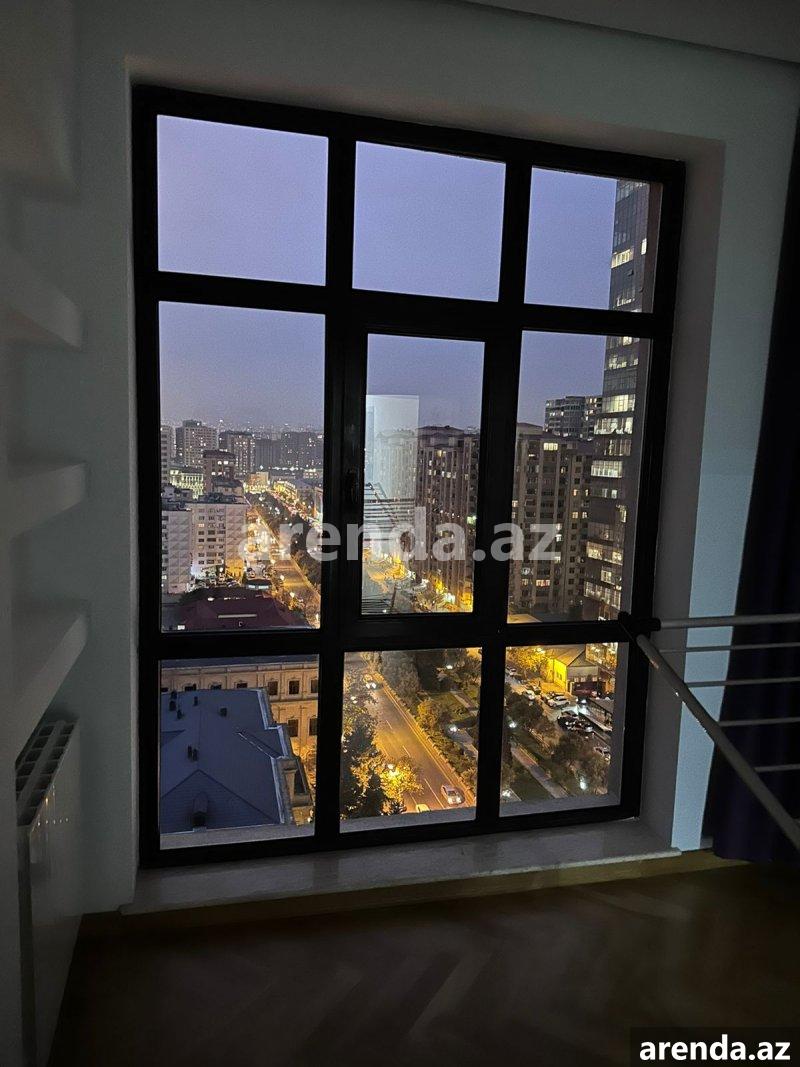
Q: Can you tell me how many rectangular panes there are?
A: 9